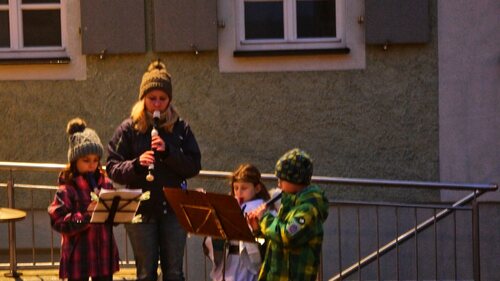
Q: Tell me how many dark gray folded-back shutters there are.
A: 3